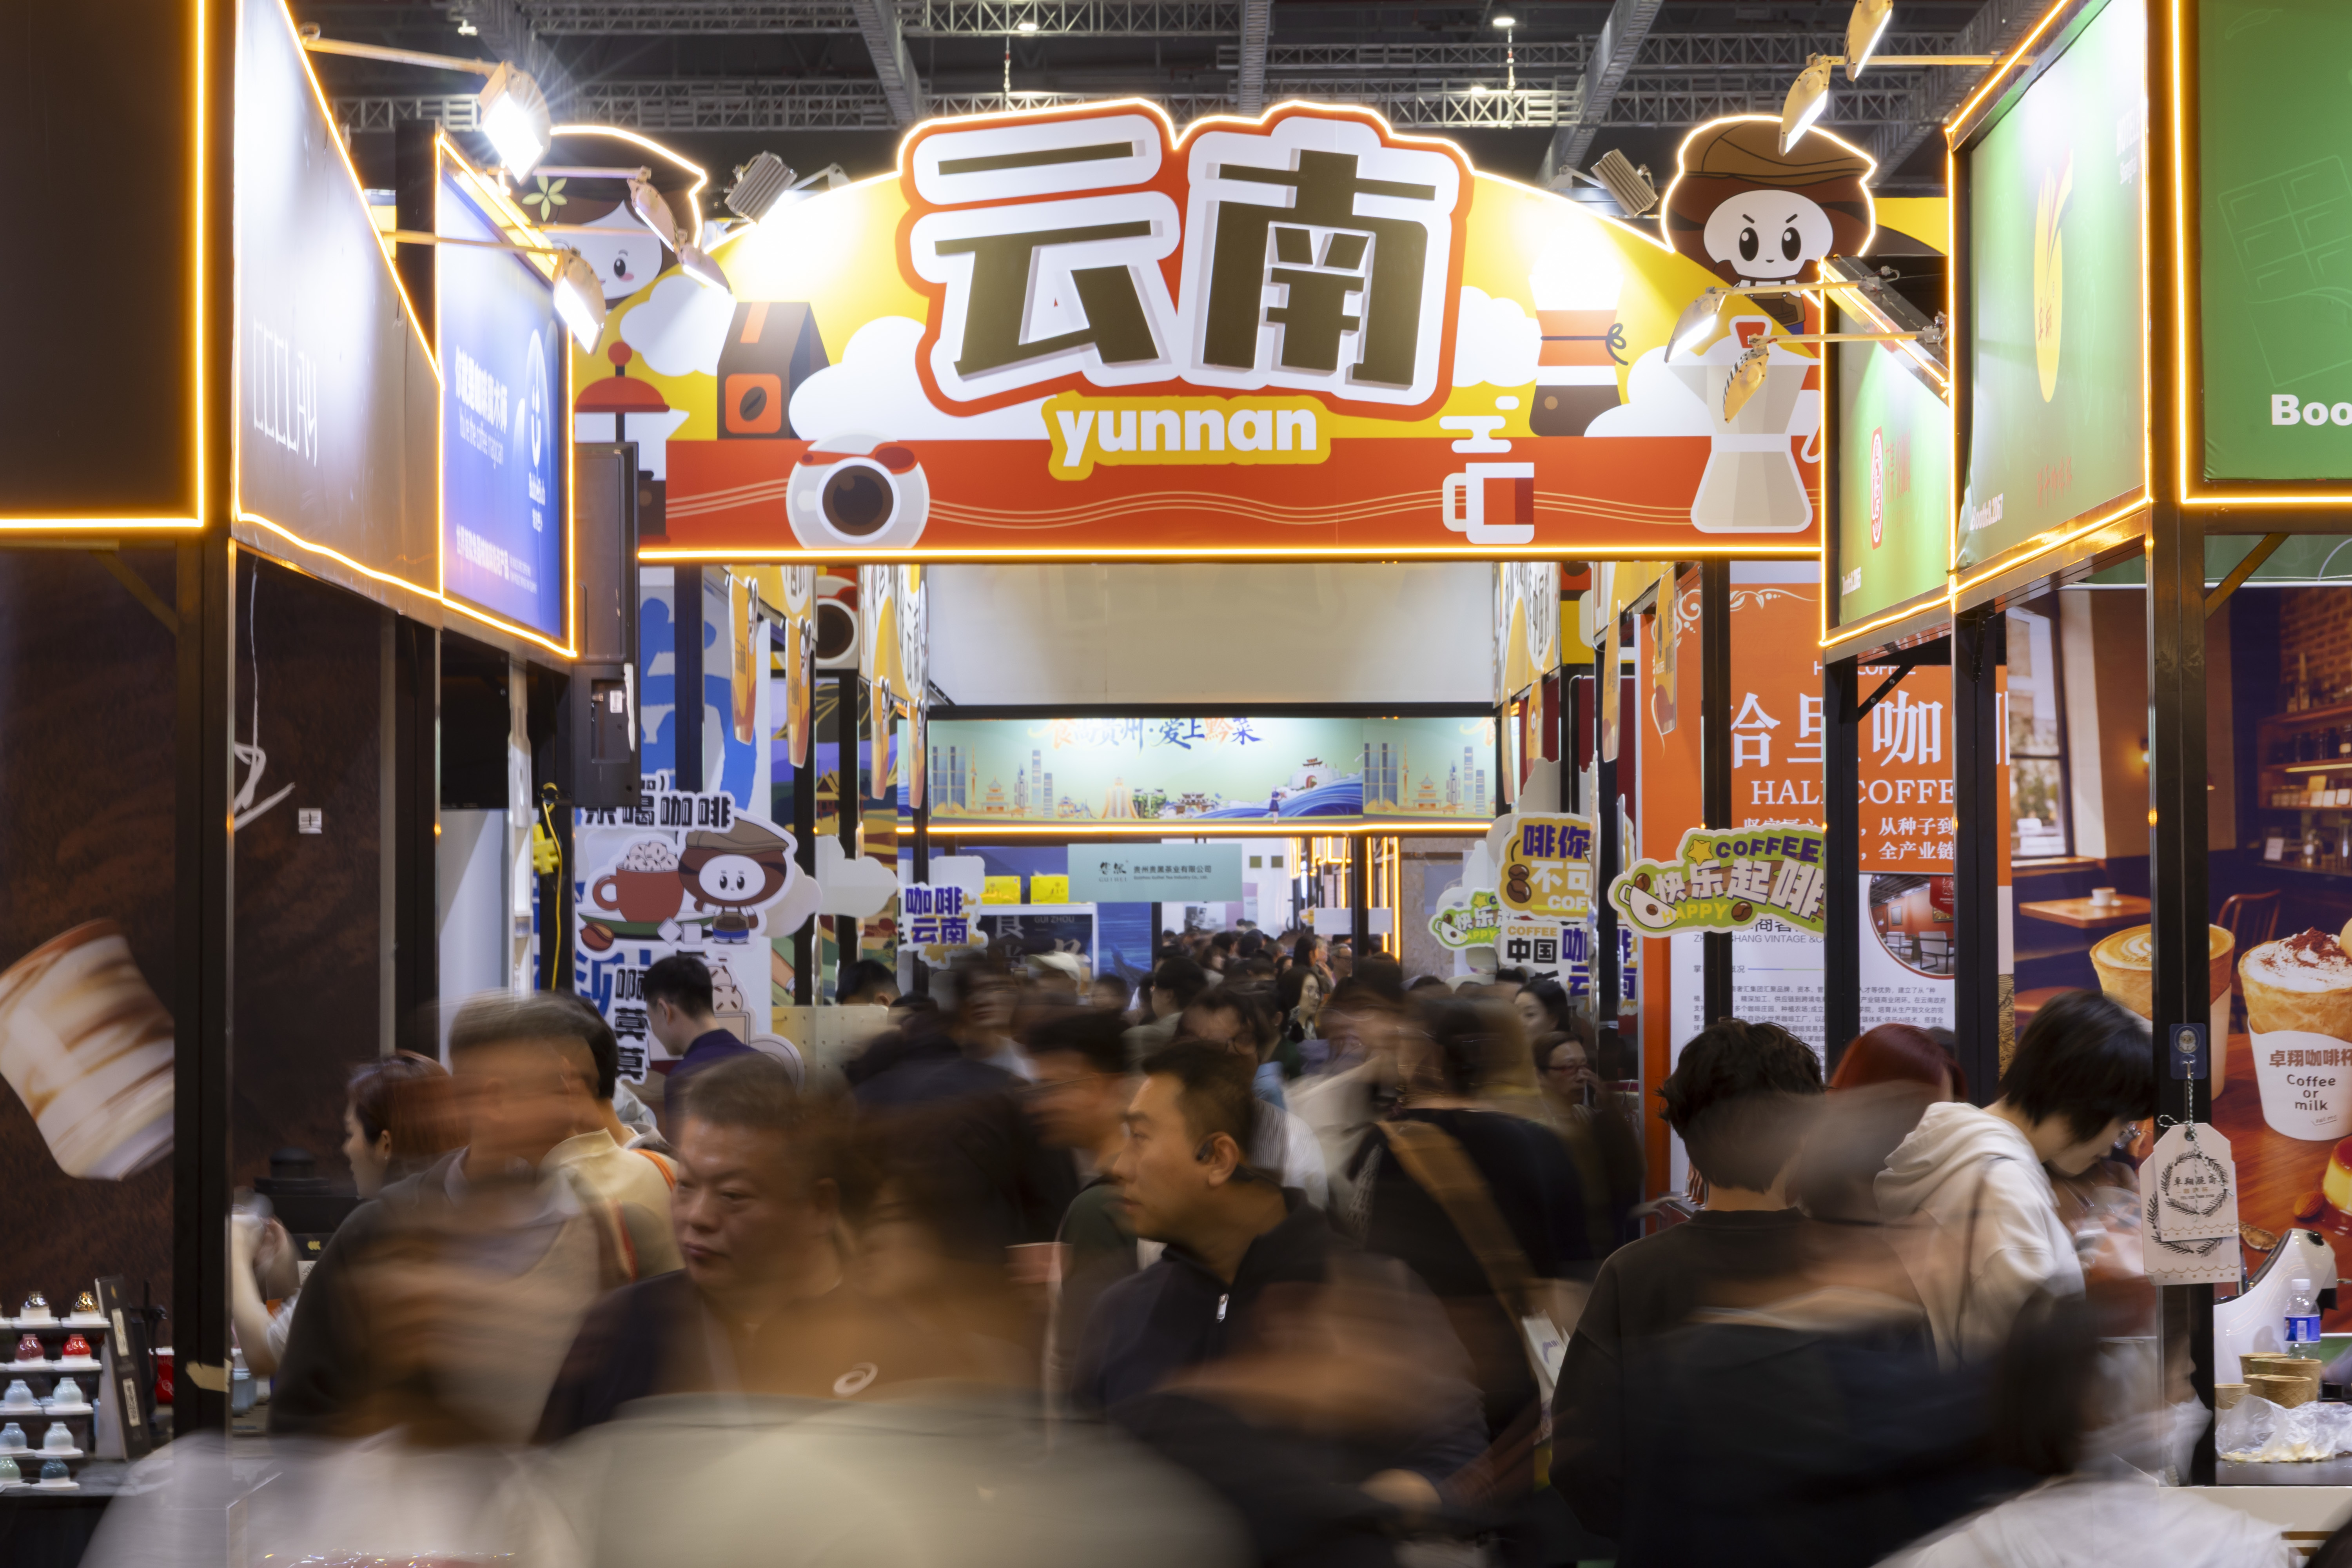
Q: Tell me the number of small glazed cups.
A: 10